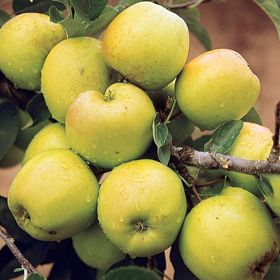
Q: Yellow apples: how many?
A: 12